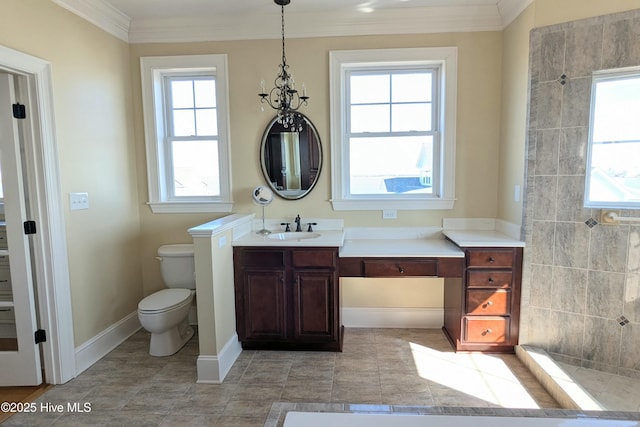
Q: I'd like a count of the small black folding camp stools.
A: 0